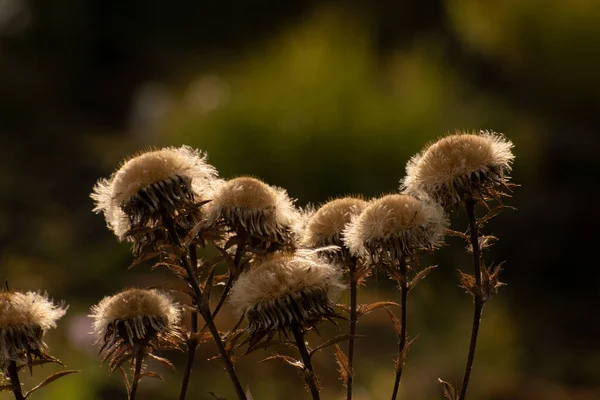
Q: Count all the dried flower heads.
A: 8